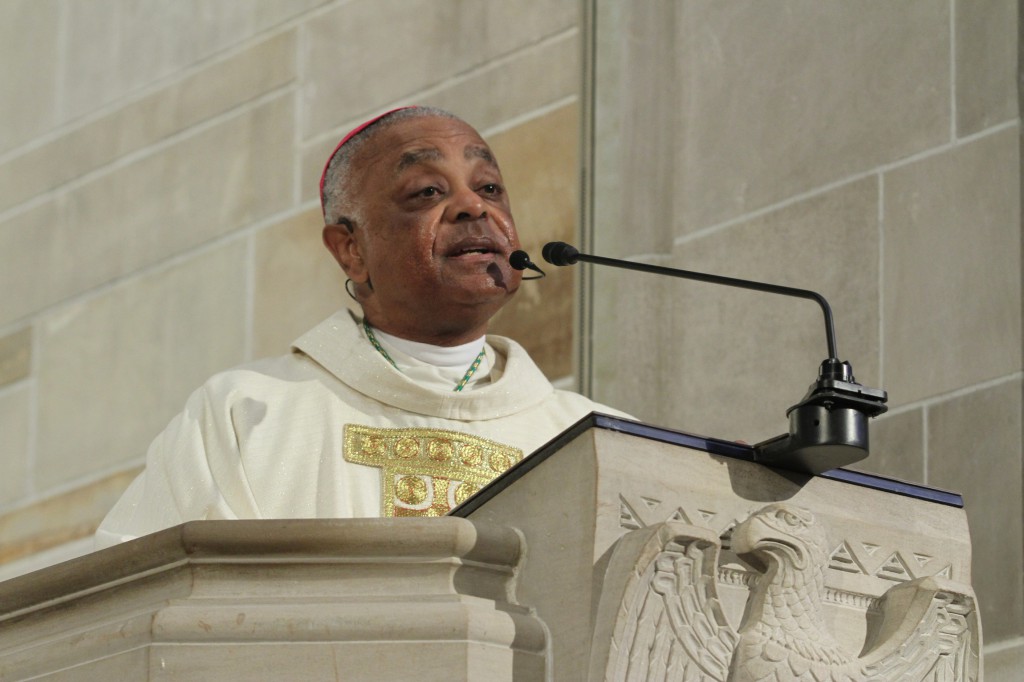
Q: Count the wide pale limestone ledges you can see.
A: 1